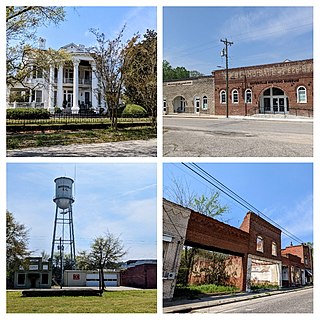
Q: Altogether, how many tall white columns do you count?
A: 4